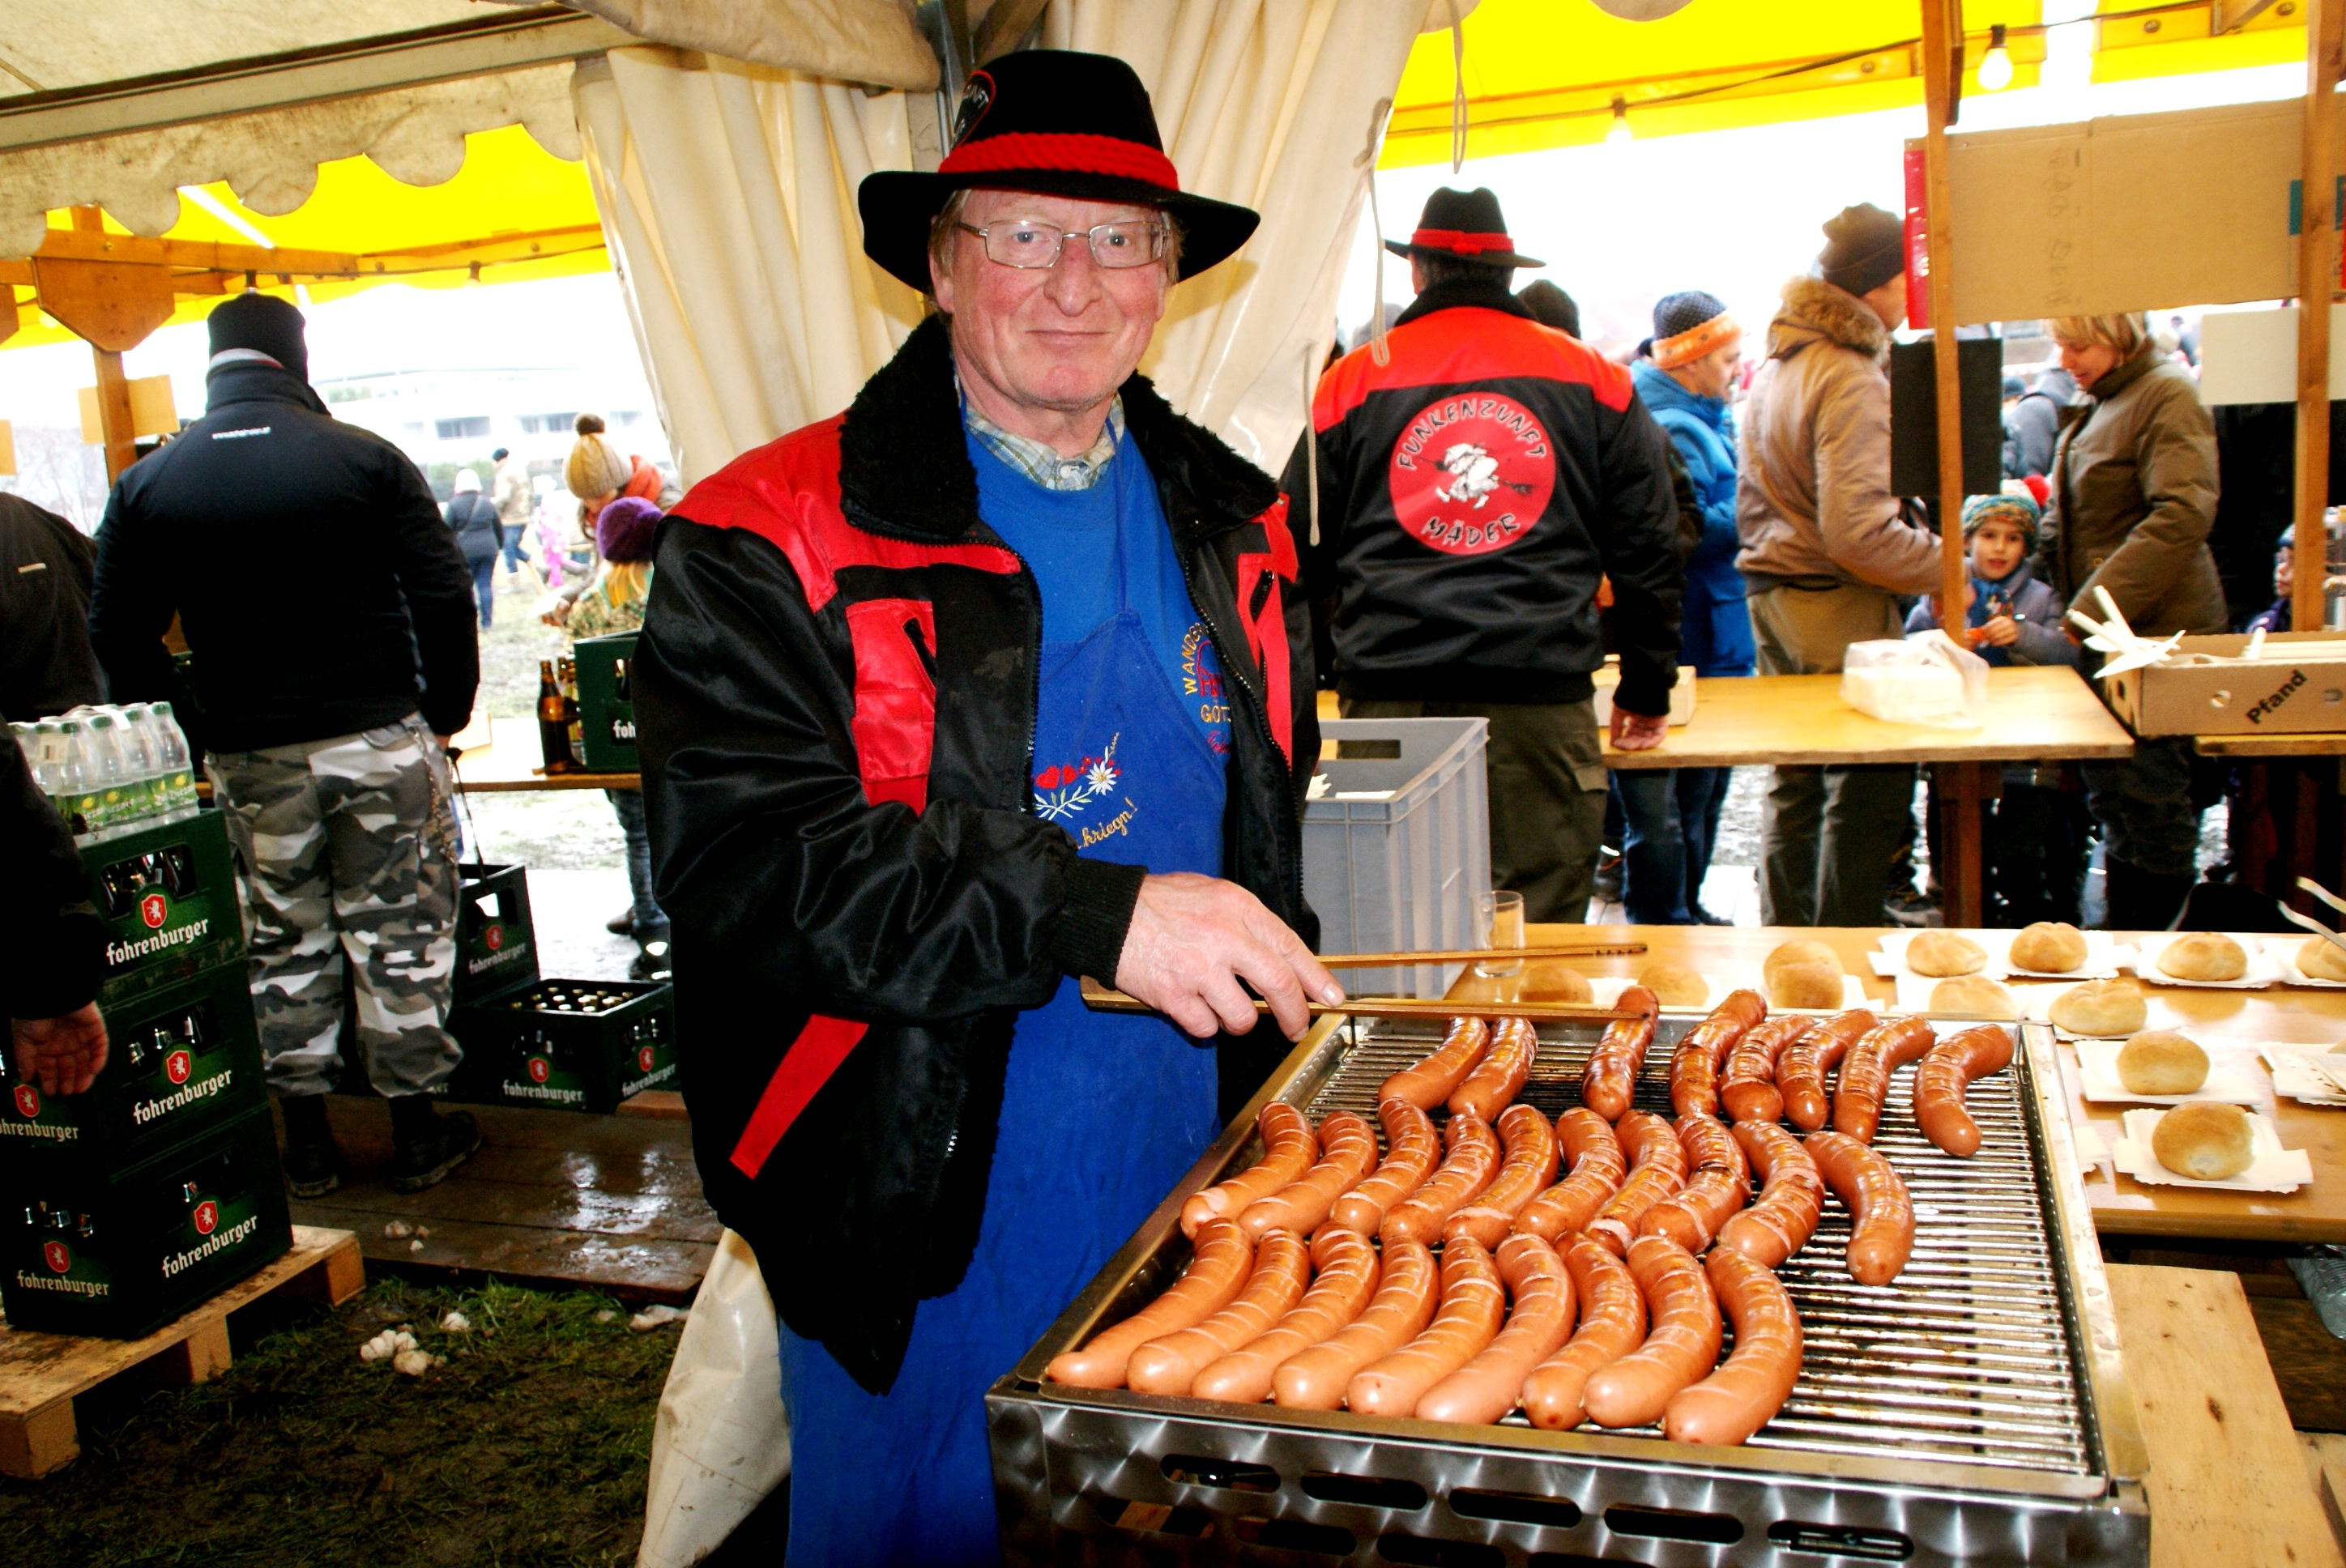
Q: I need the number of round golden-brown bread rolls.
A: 12